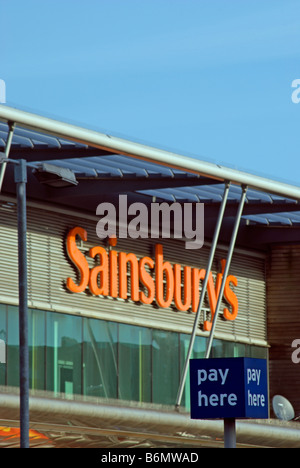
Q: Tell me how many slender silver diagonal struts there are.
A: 3